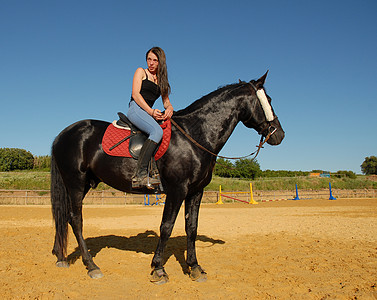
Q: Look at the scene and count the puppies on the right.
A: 0